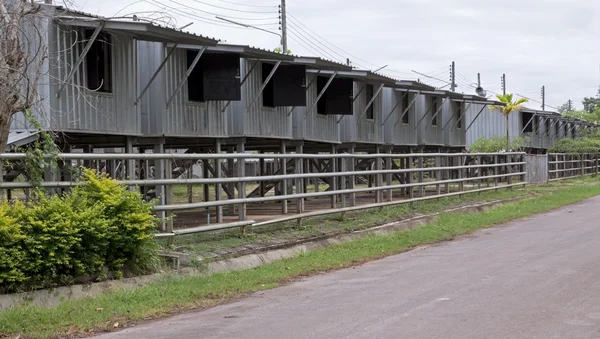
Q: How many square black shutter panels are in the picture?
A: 3